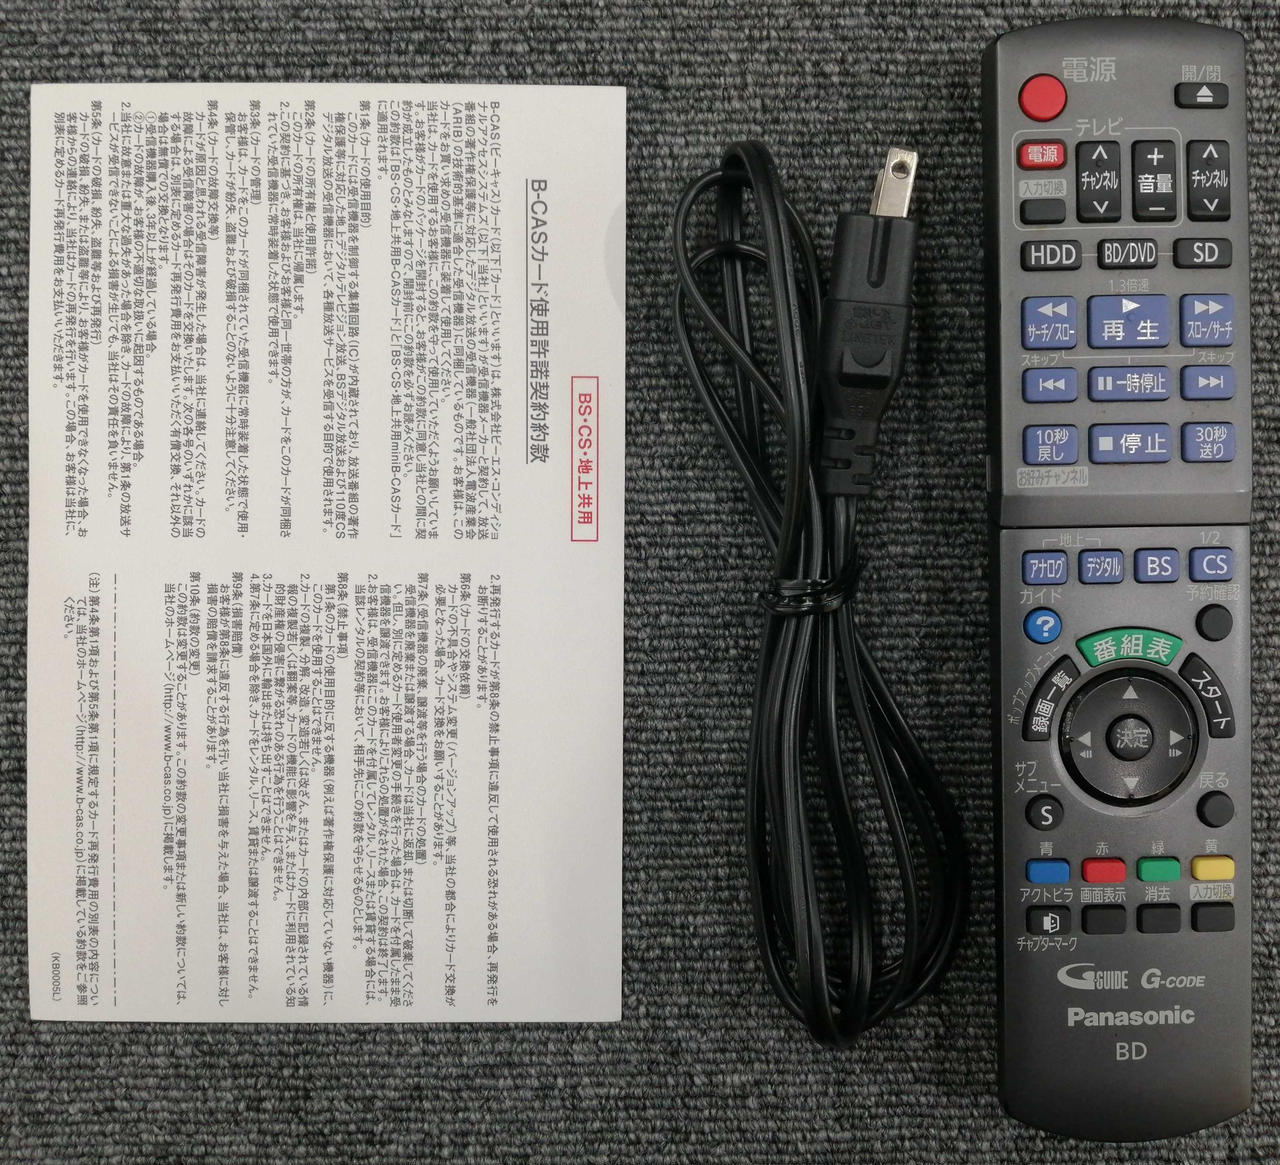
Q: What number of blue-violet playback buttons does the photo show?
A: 9